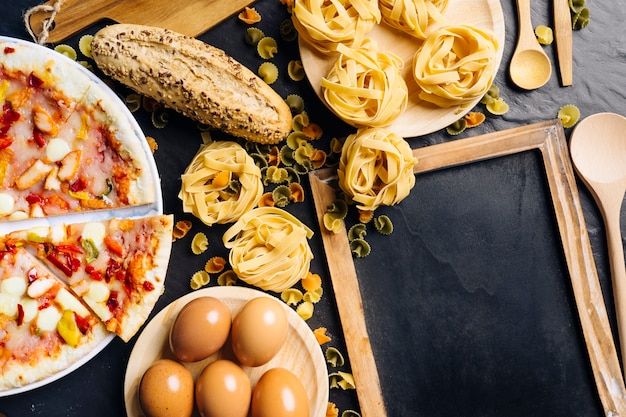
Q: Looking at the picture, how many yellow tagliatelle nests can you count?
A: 7